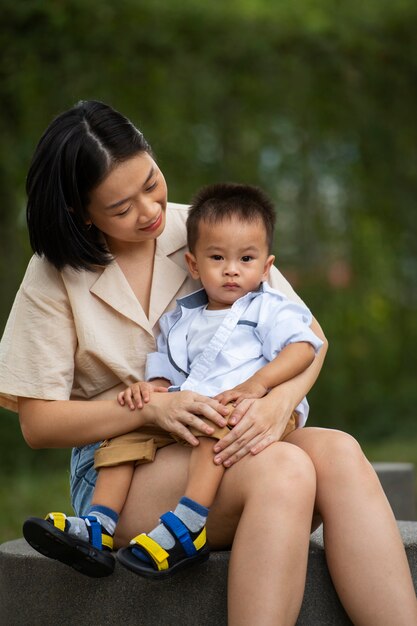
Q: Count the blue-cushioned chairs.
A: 0